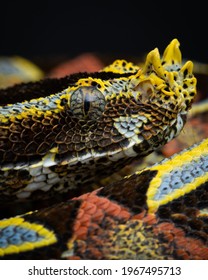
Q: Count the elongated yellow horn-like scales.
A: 3